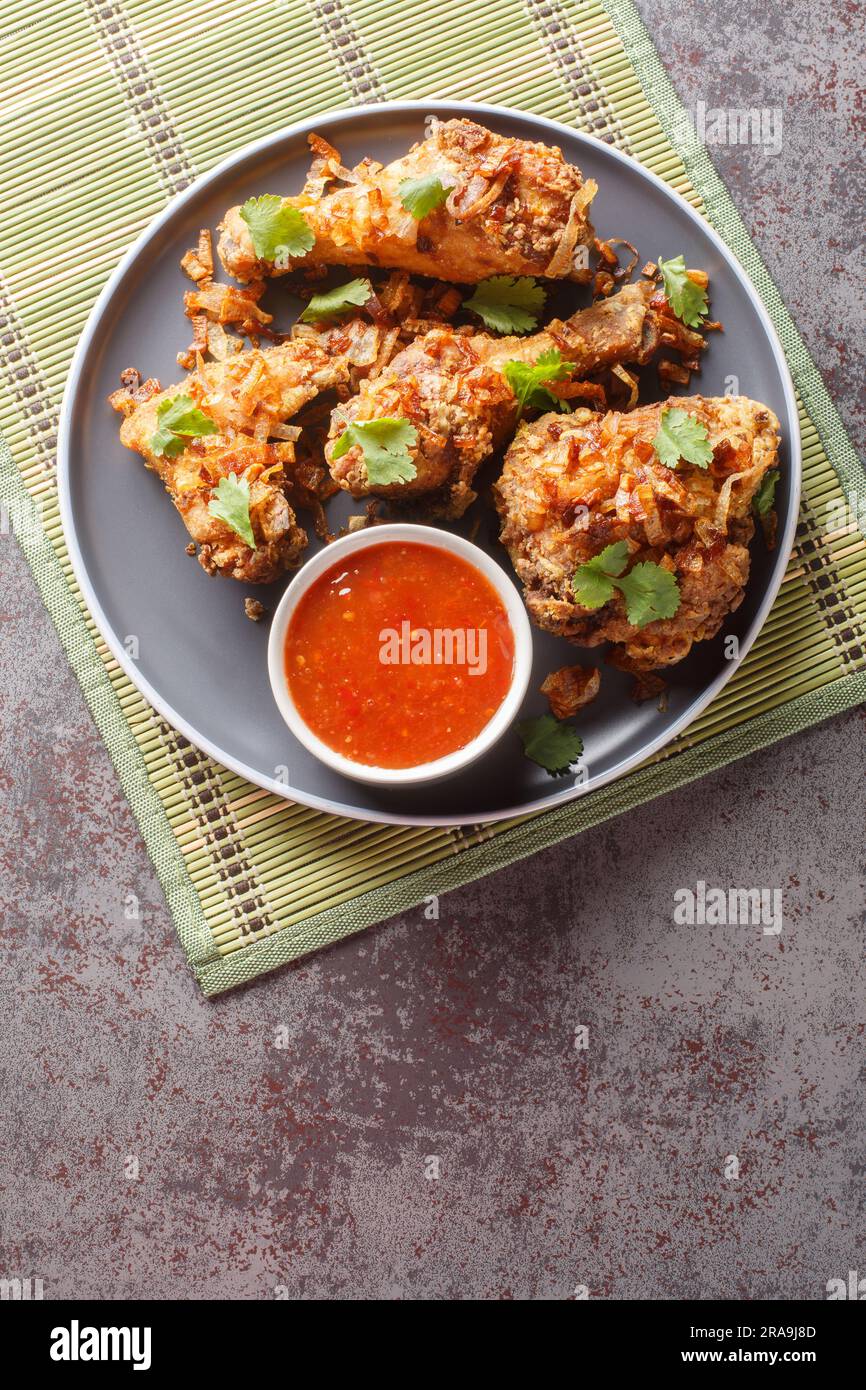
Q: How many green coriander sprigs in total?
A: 13